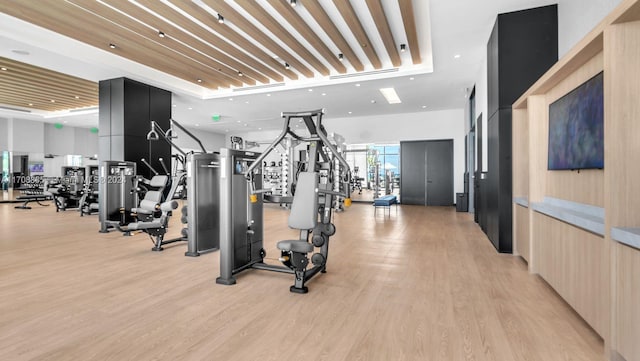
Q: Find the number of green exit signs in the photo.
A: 3